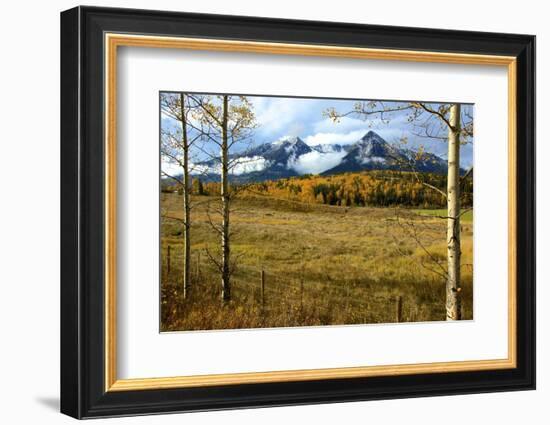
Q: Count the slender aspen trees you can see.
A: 3